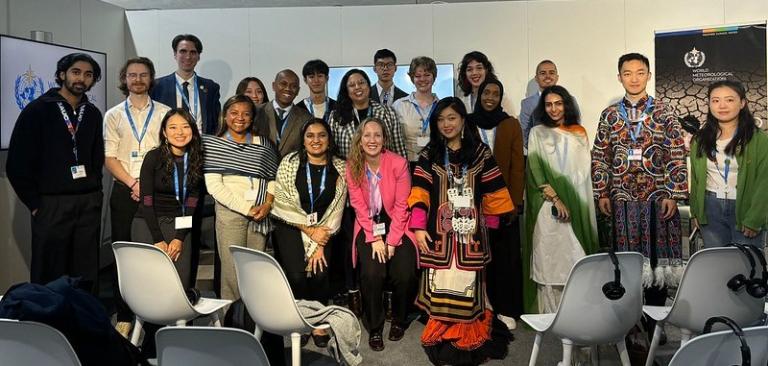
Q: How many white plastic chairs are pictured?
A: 7